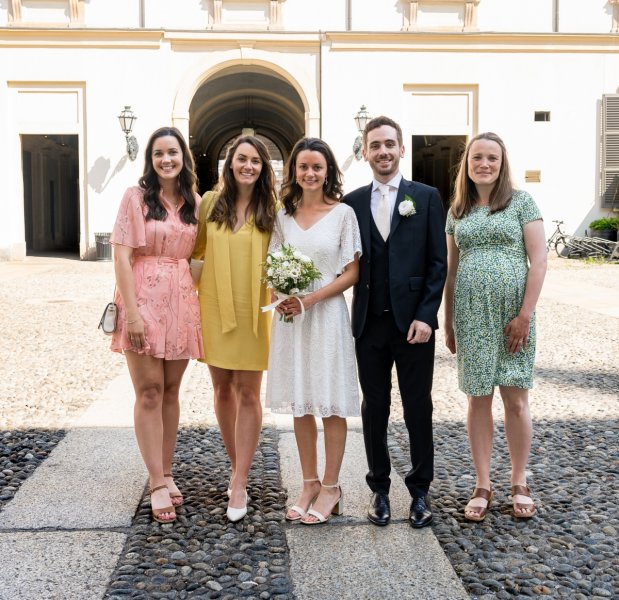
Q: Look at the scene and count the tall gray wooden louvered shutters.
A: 1